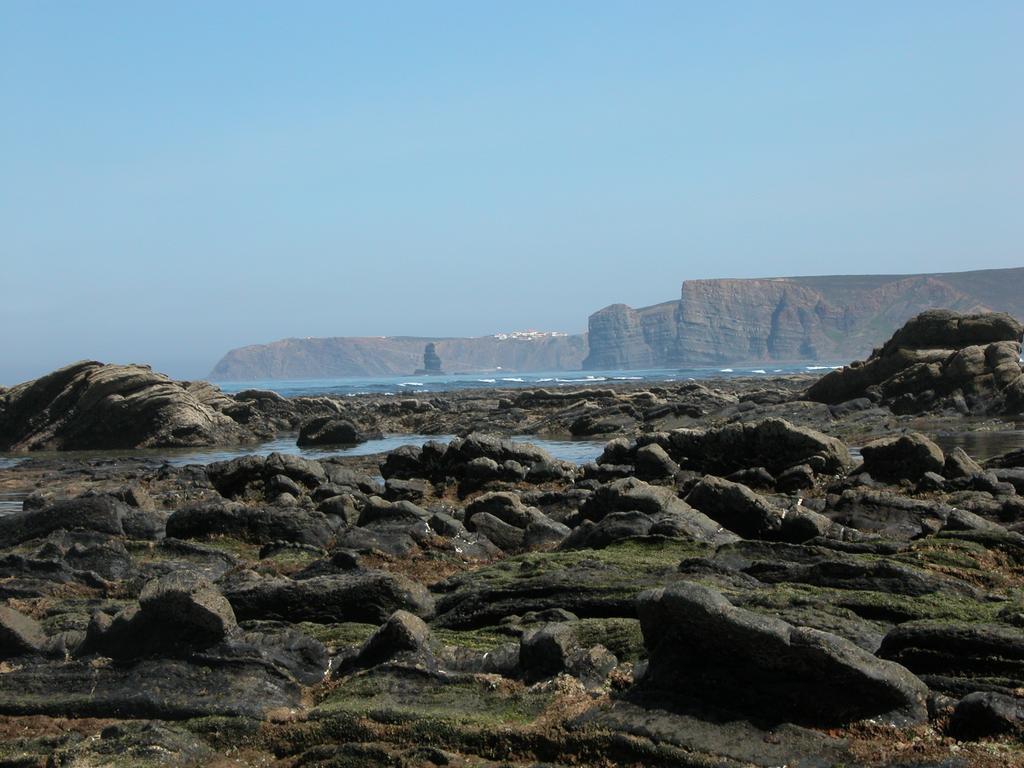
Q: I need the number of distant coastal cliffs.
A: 2